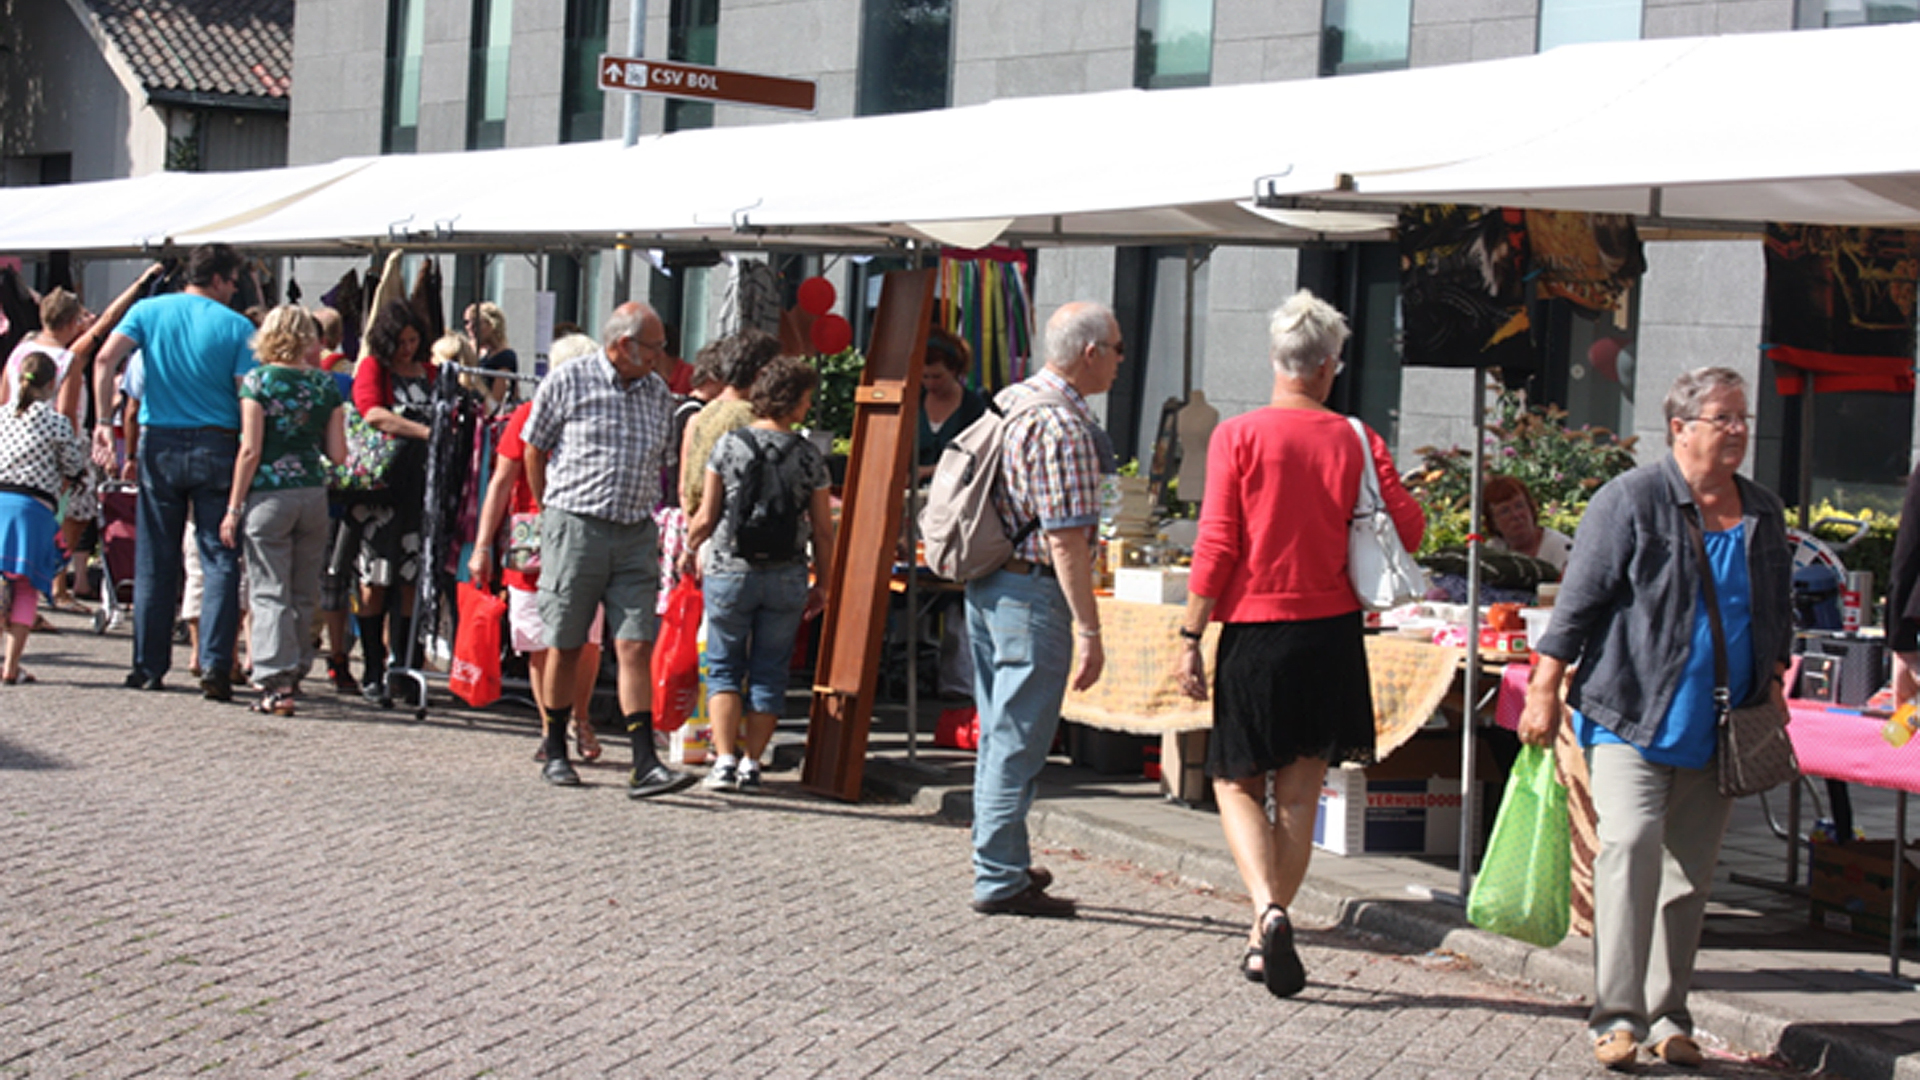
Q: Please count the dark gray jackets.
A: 1